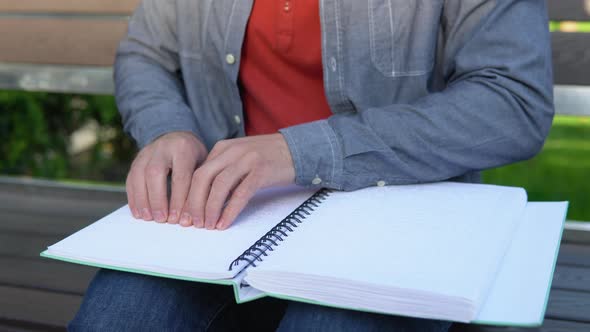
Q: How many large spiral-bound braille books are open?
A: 1